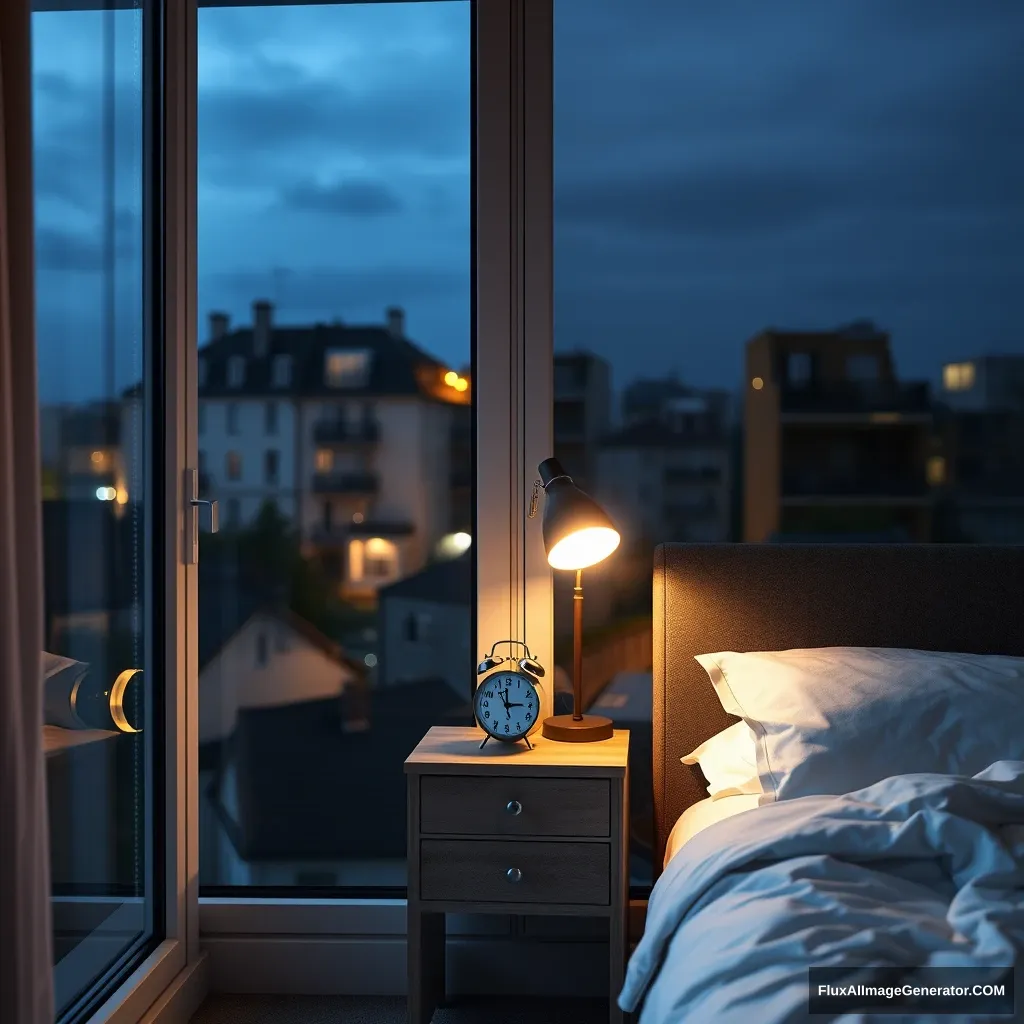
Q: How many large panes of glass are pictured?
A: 3